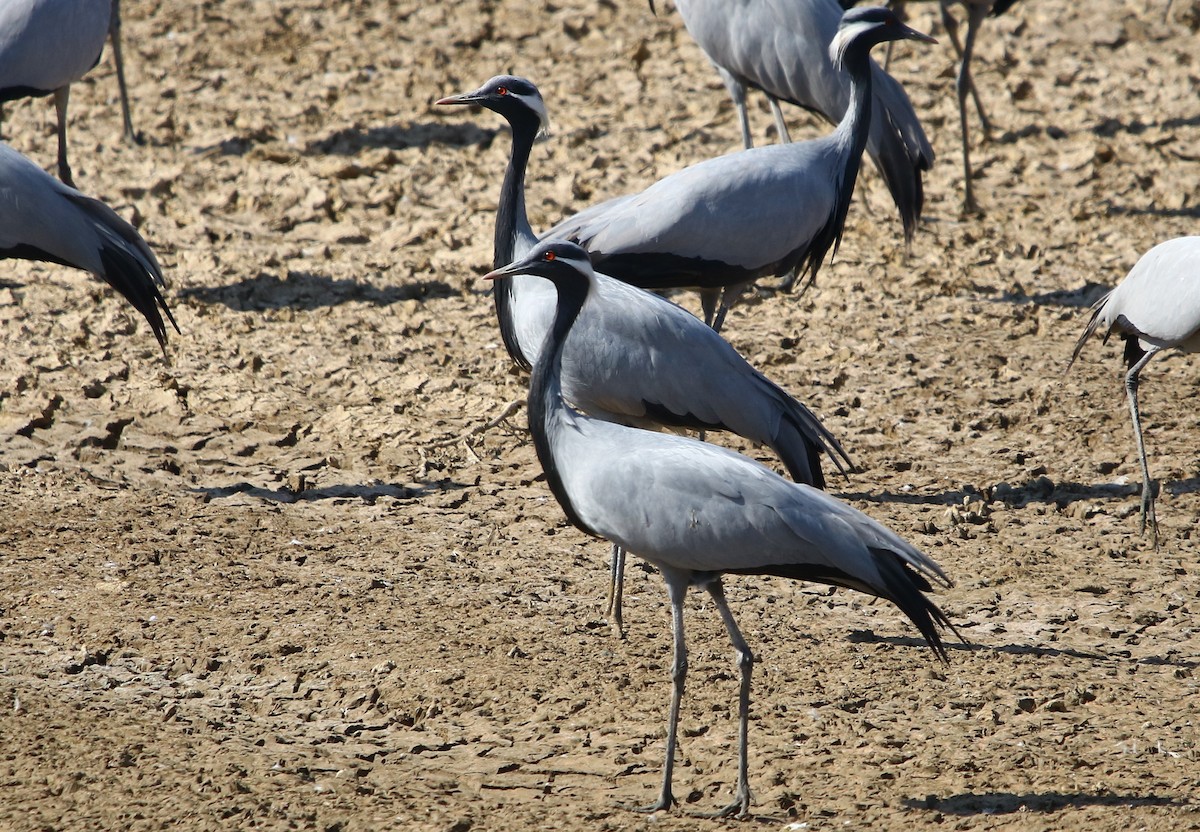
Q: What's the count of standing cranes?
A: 8